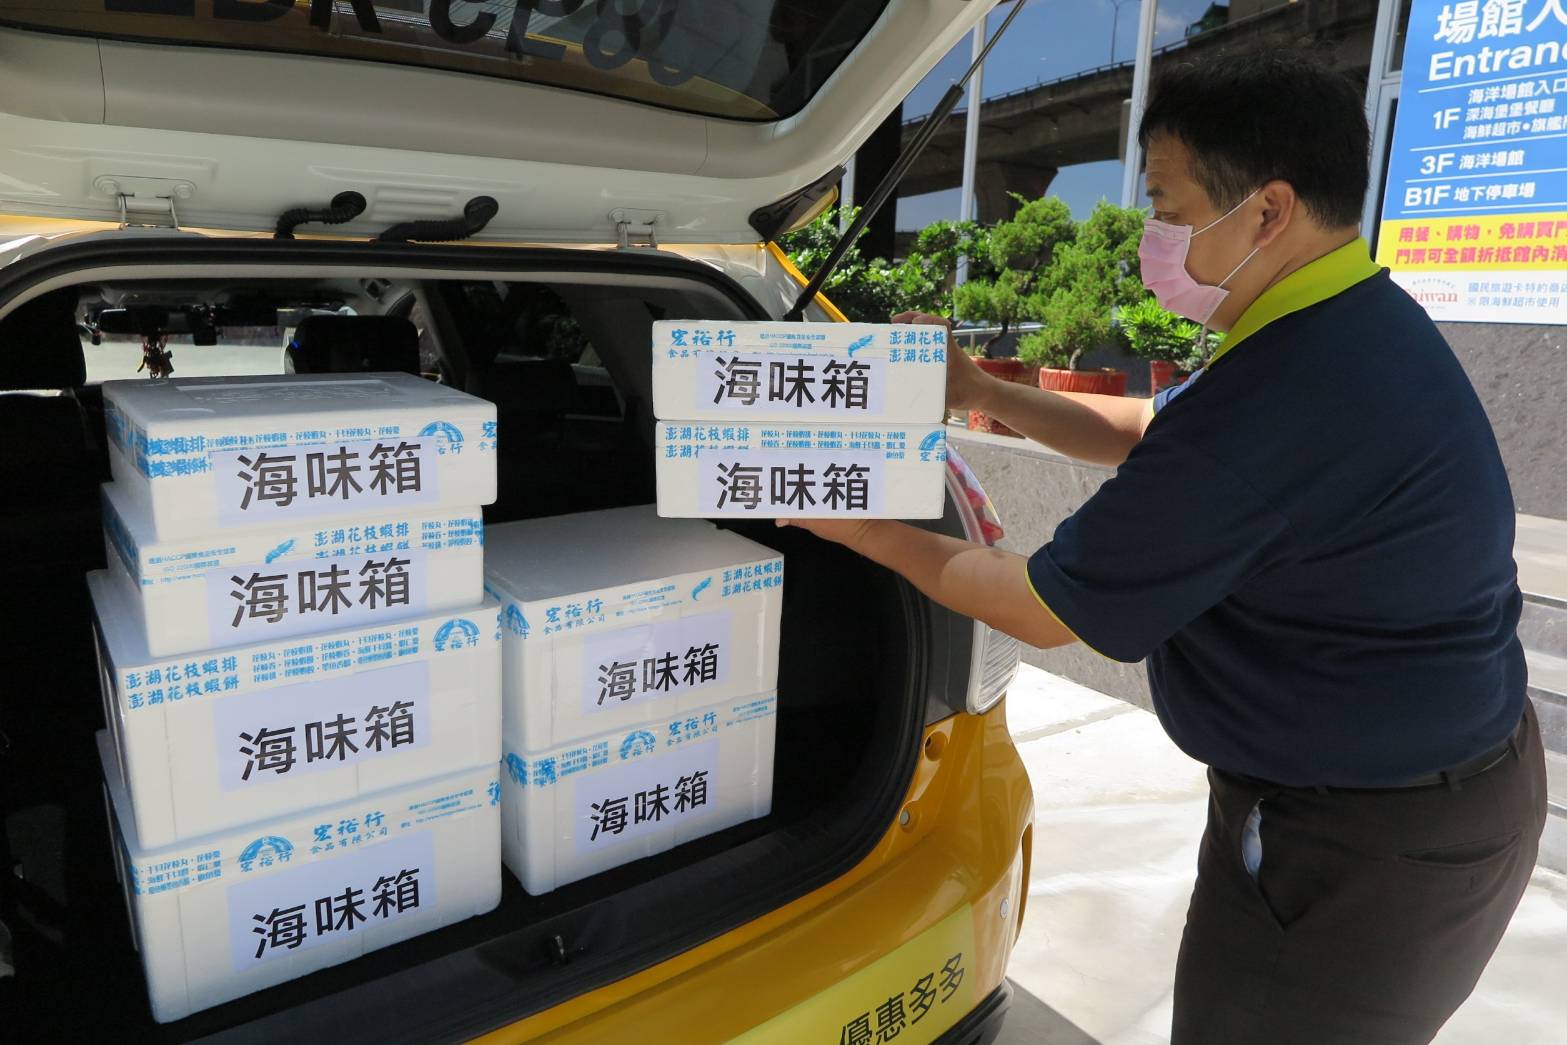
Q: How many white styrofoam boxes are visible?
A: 8